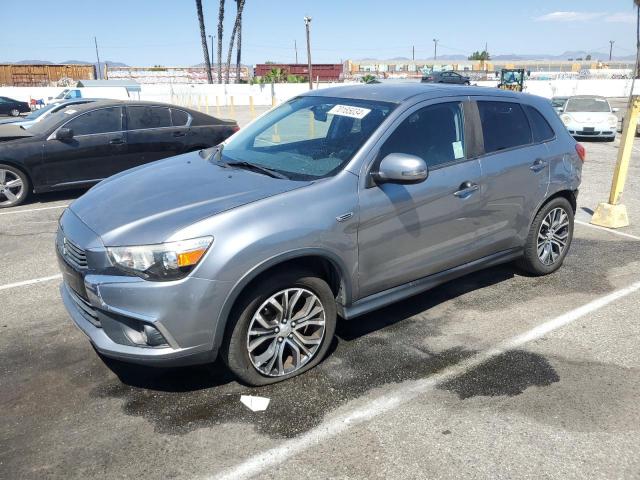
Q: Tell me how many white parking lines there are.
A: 4